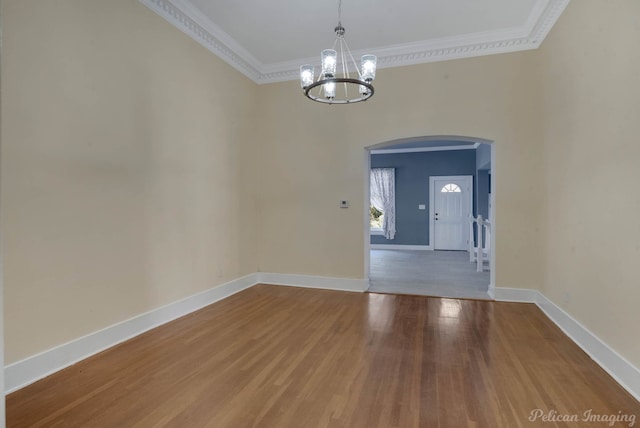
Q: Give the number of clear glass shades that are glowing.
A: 5